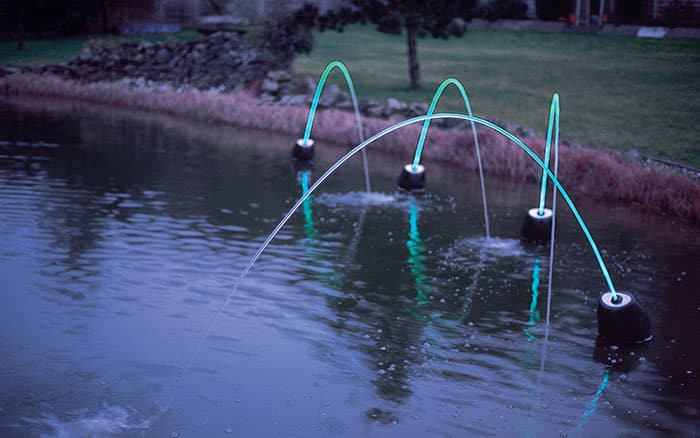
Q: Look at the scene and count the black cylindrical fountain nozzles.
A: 4